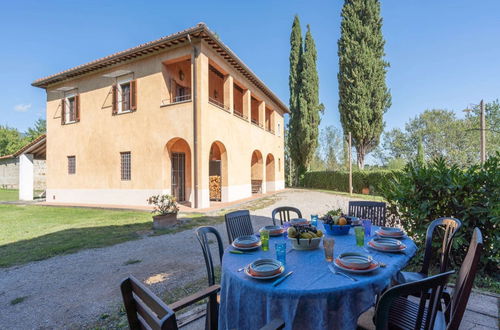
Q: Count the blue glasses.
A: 2